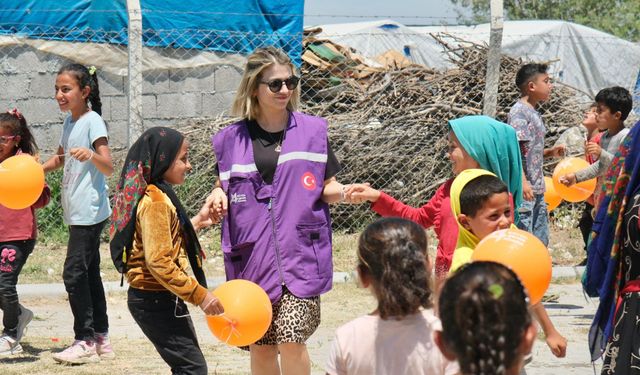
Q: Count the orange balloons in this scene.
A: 5